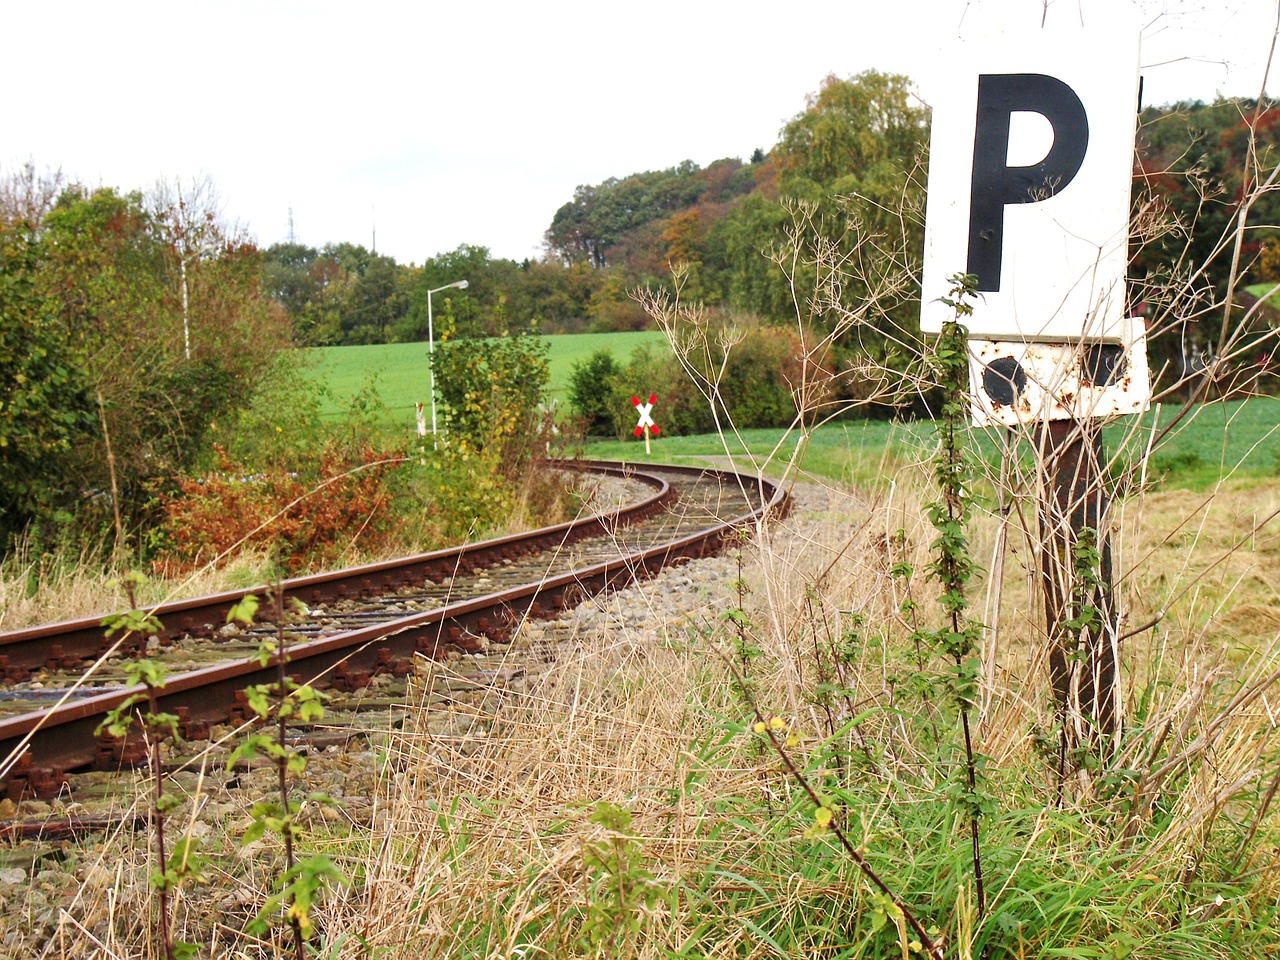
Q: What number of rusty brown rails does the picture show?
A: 2